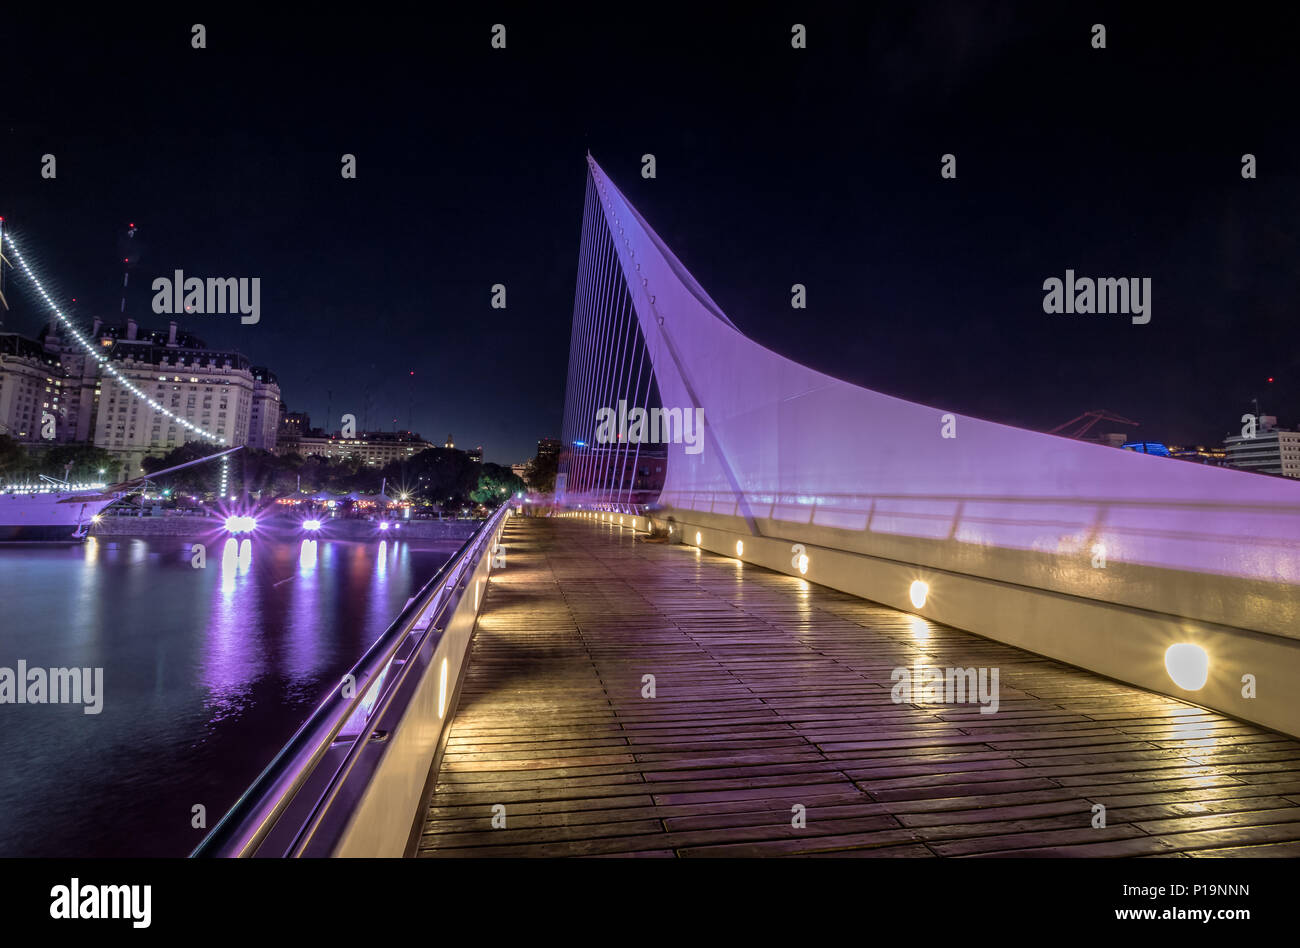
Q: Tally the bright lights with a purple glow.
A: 3